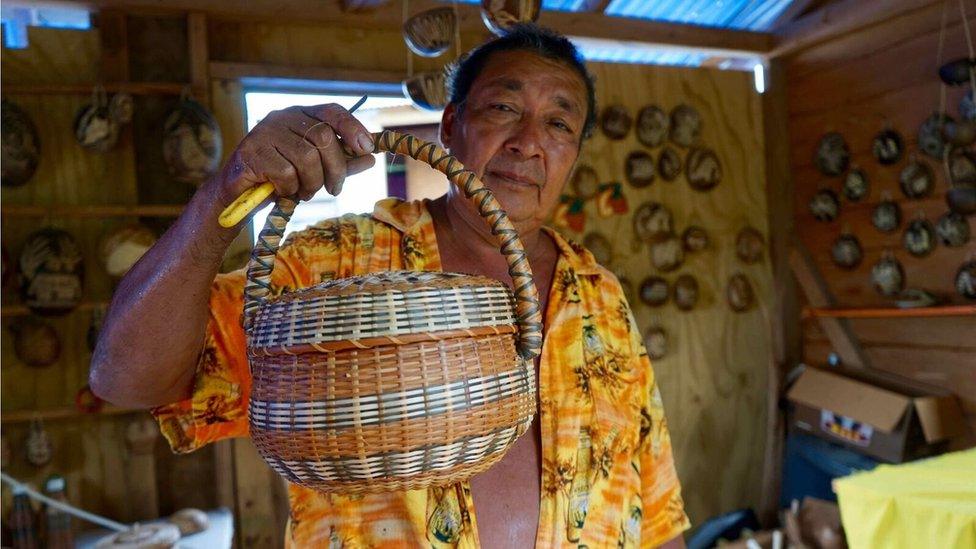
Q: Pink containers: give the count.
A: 0